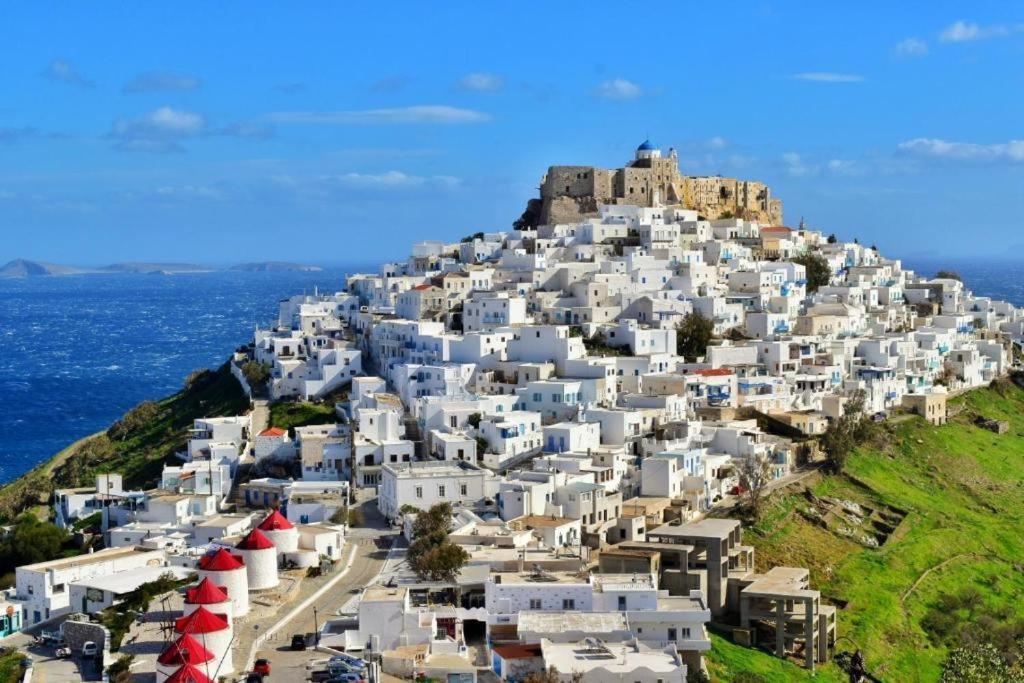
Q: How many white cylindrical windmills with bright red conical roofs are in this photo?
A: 7